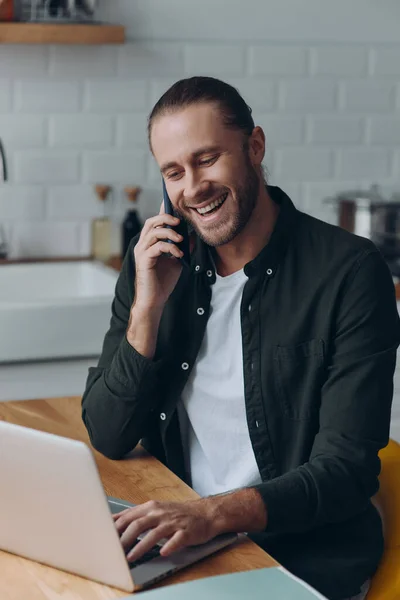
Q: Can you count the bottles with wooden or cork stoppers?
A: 2